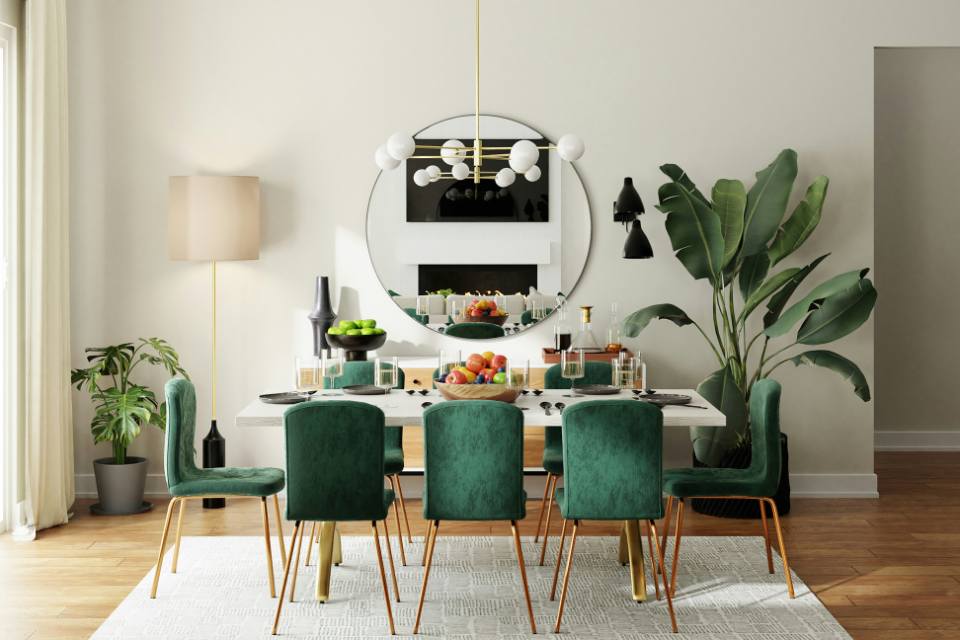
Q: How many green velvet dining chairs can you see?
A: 8